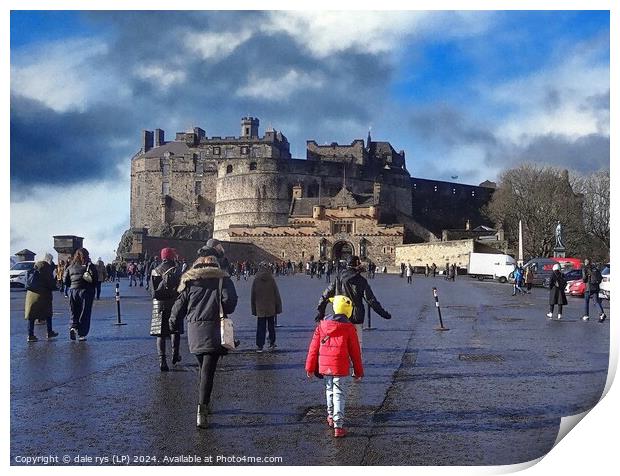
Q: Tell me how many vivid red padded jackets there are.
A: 1